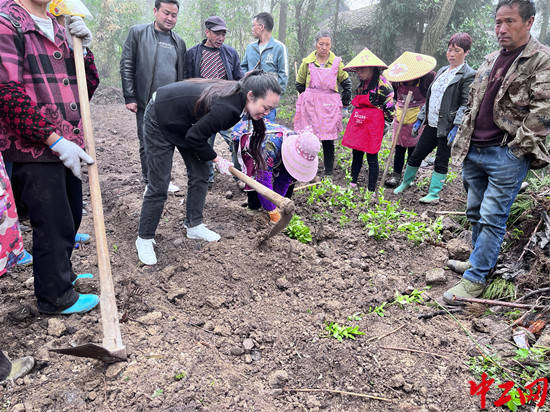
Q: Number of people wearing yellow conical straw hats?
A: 2